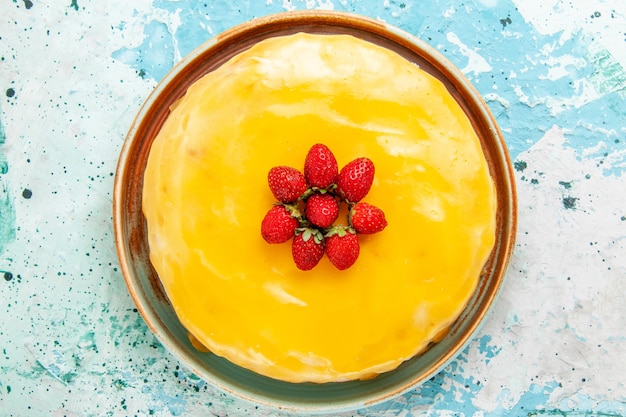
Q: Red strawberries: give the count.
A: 8